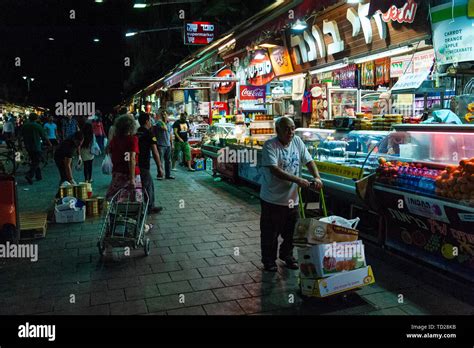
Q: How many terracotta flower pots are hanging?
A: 0